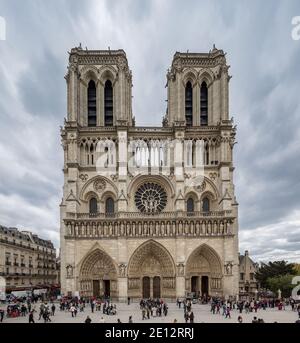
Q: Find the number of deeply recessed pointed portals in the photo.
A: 3